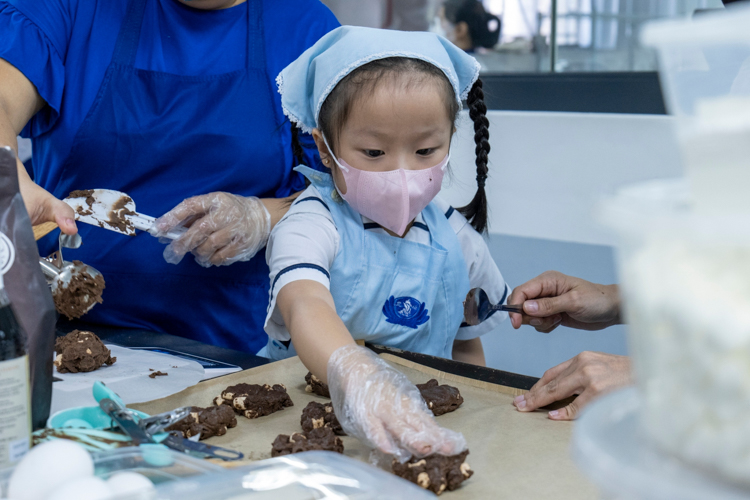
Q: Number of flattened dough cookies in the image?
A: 7